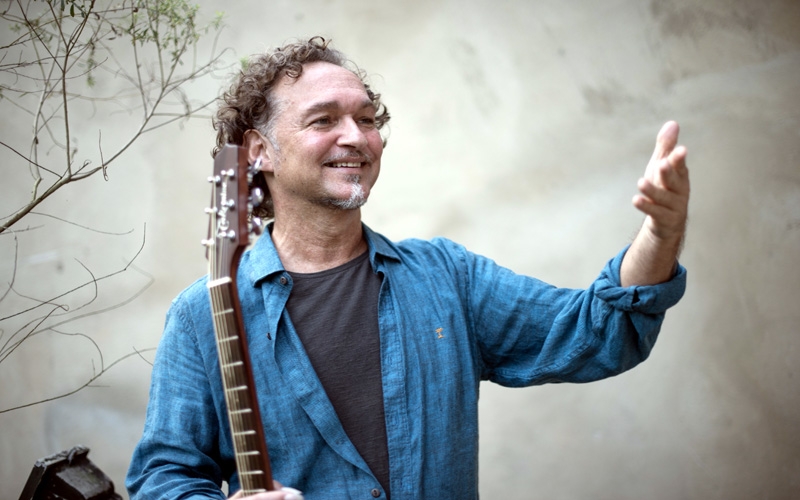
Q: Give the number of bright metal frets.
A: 9